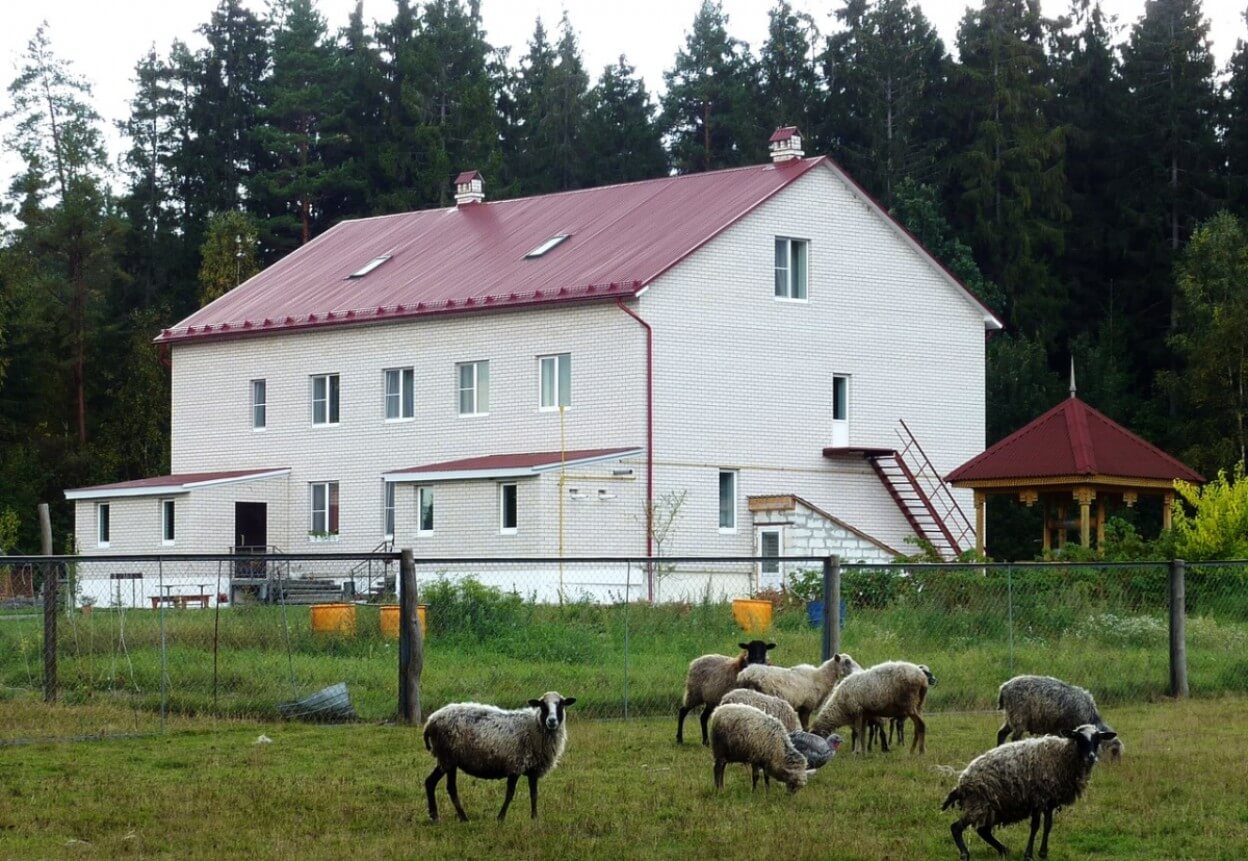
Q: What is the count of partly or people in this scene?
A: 0